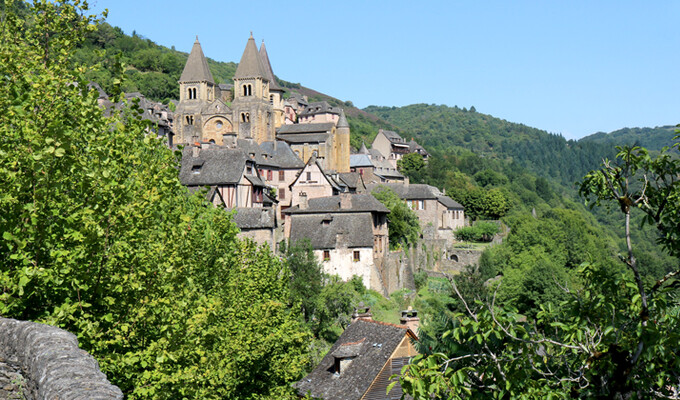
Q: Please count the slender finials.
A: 3